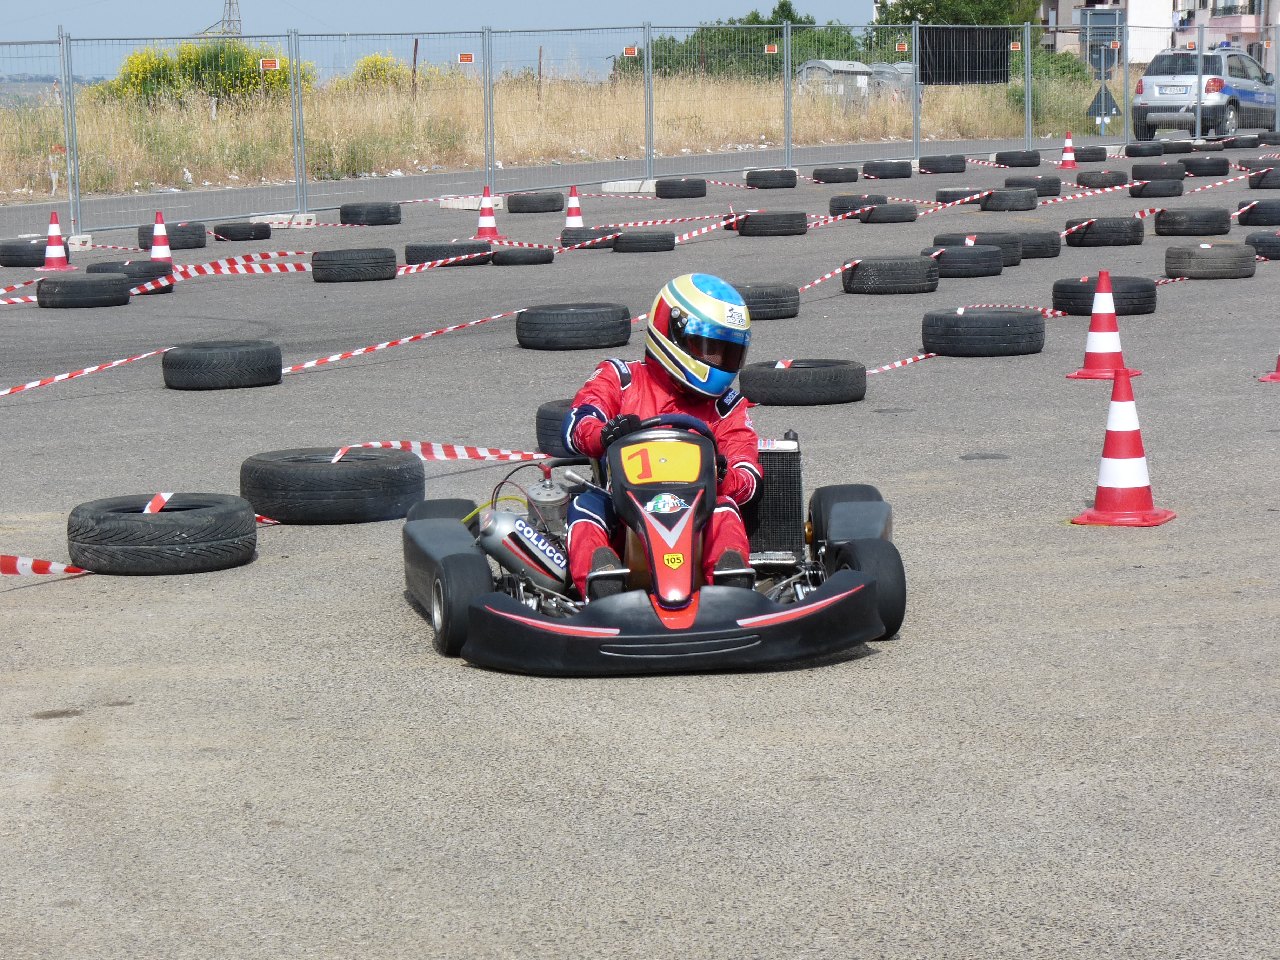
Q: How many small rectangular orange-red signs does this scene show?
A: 9